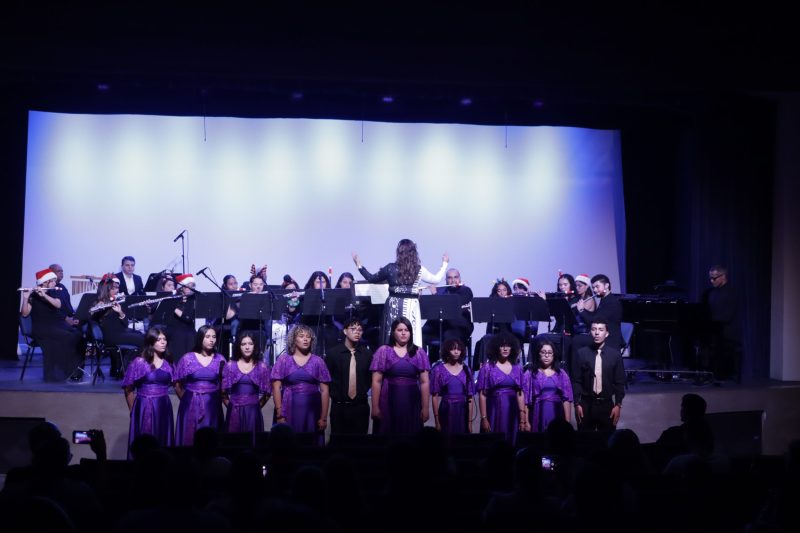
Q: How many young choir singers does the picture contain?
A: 10